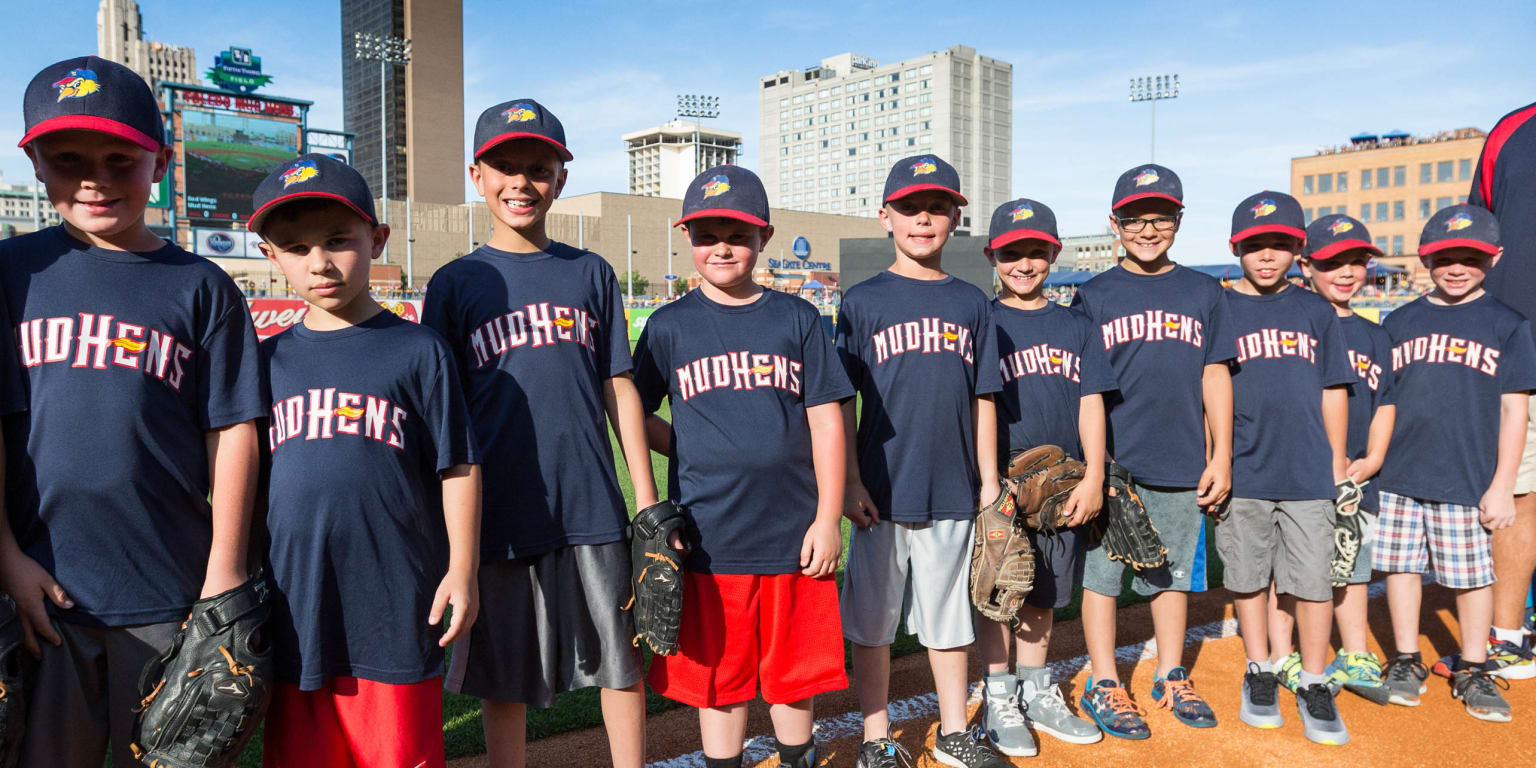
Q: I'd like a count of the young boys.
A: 10